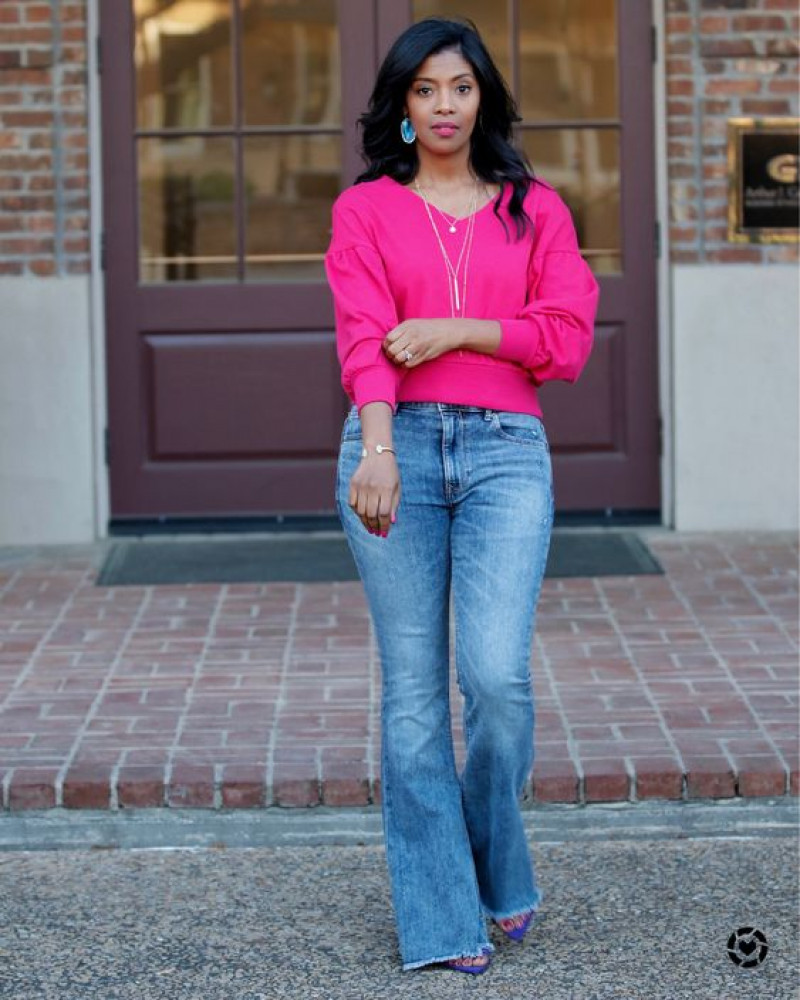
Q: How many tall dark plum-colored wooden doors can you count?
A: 2